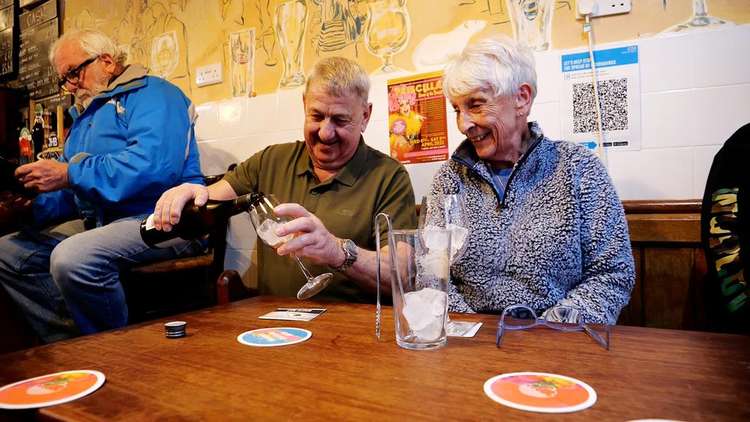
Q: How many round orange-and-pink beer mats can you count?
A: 2